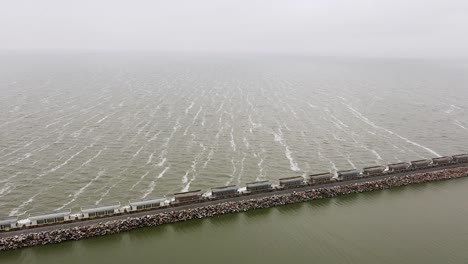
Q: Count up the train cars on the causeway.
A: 15